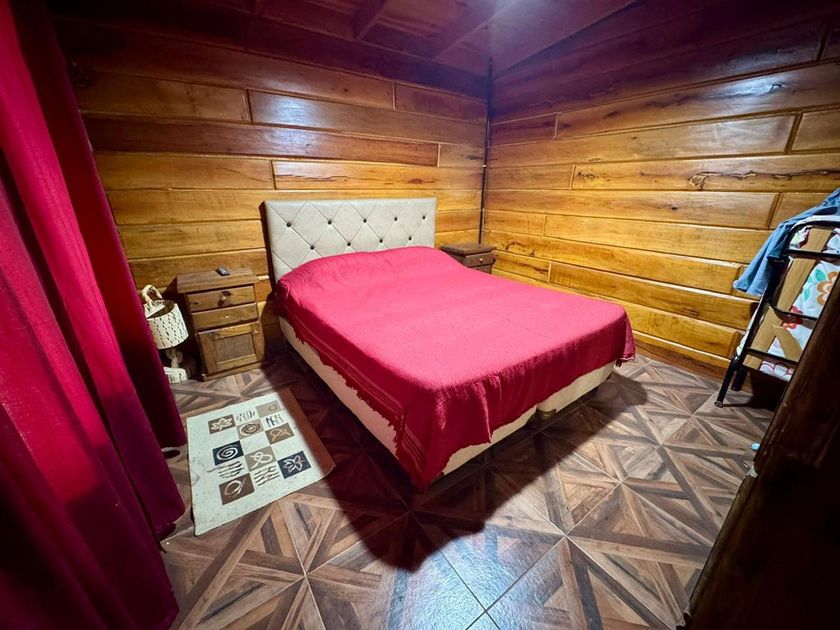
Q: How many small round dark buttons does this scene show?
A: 9